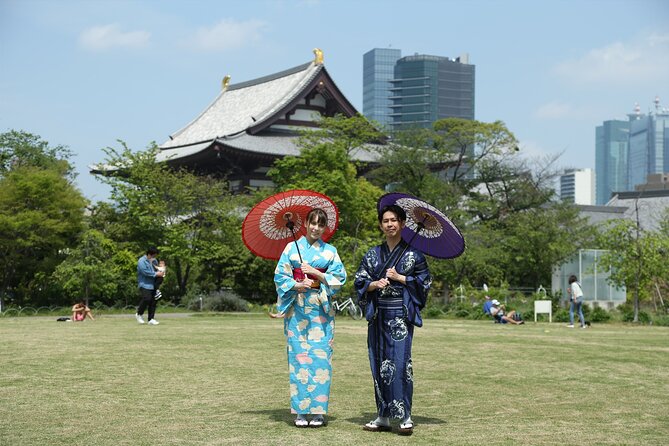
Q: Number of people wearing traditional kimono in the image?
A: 2